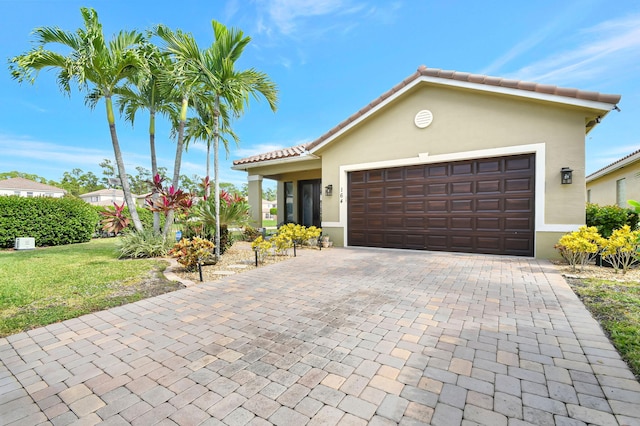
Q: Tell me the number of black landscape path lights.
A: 4